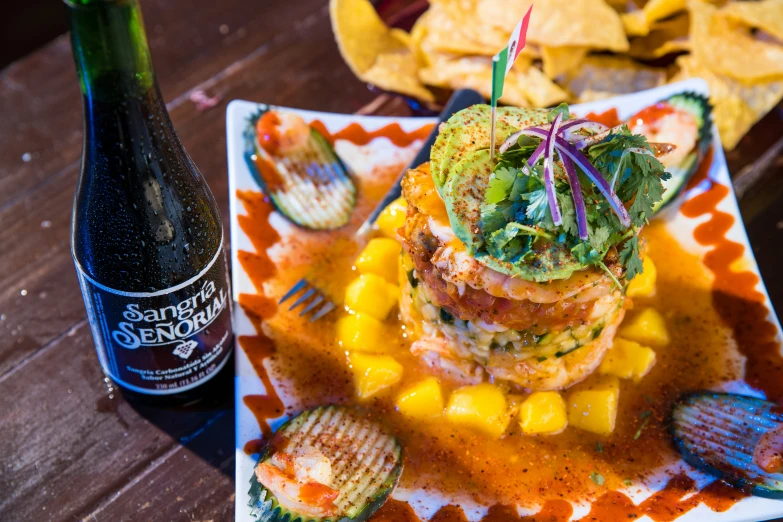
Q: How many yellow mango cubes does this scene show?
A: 12